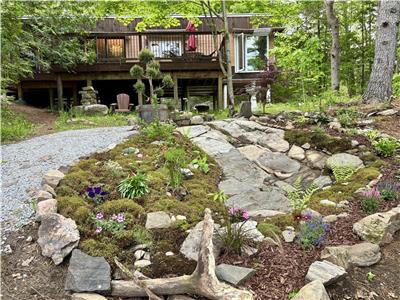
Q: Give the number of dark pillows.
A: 0